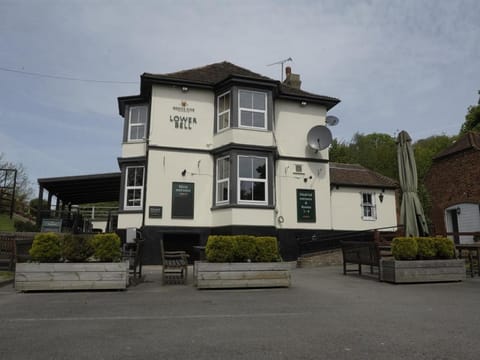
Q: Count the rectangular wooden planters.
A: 3